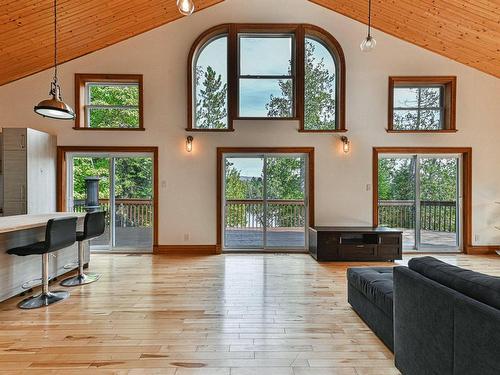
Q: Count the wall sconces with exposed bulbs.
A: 2